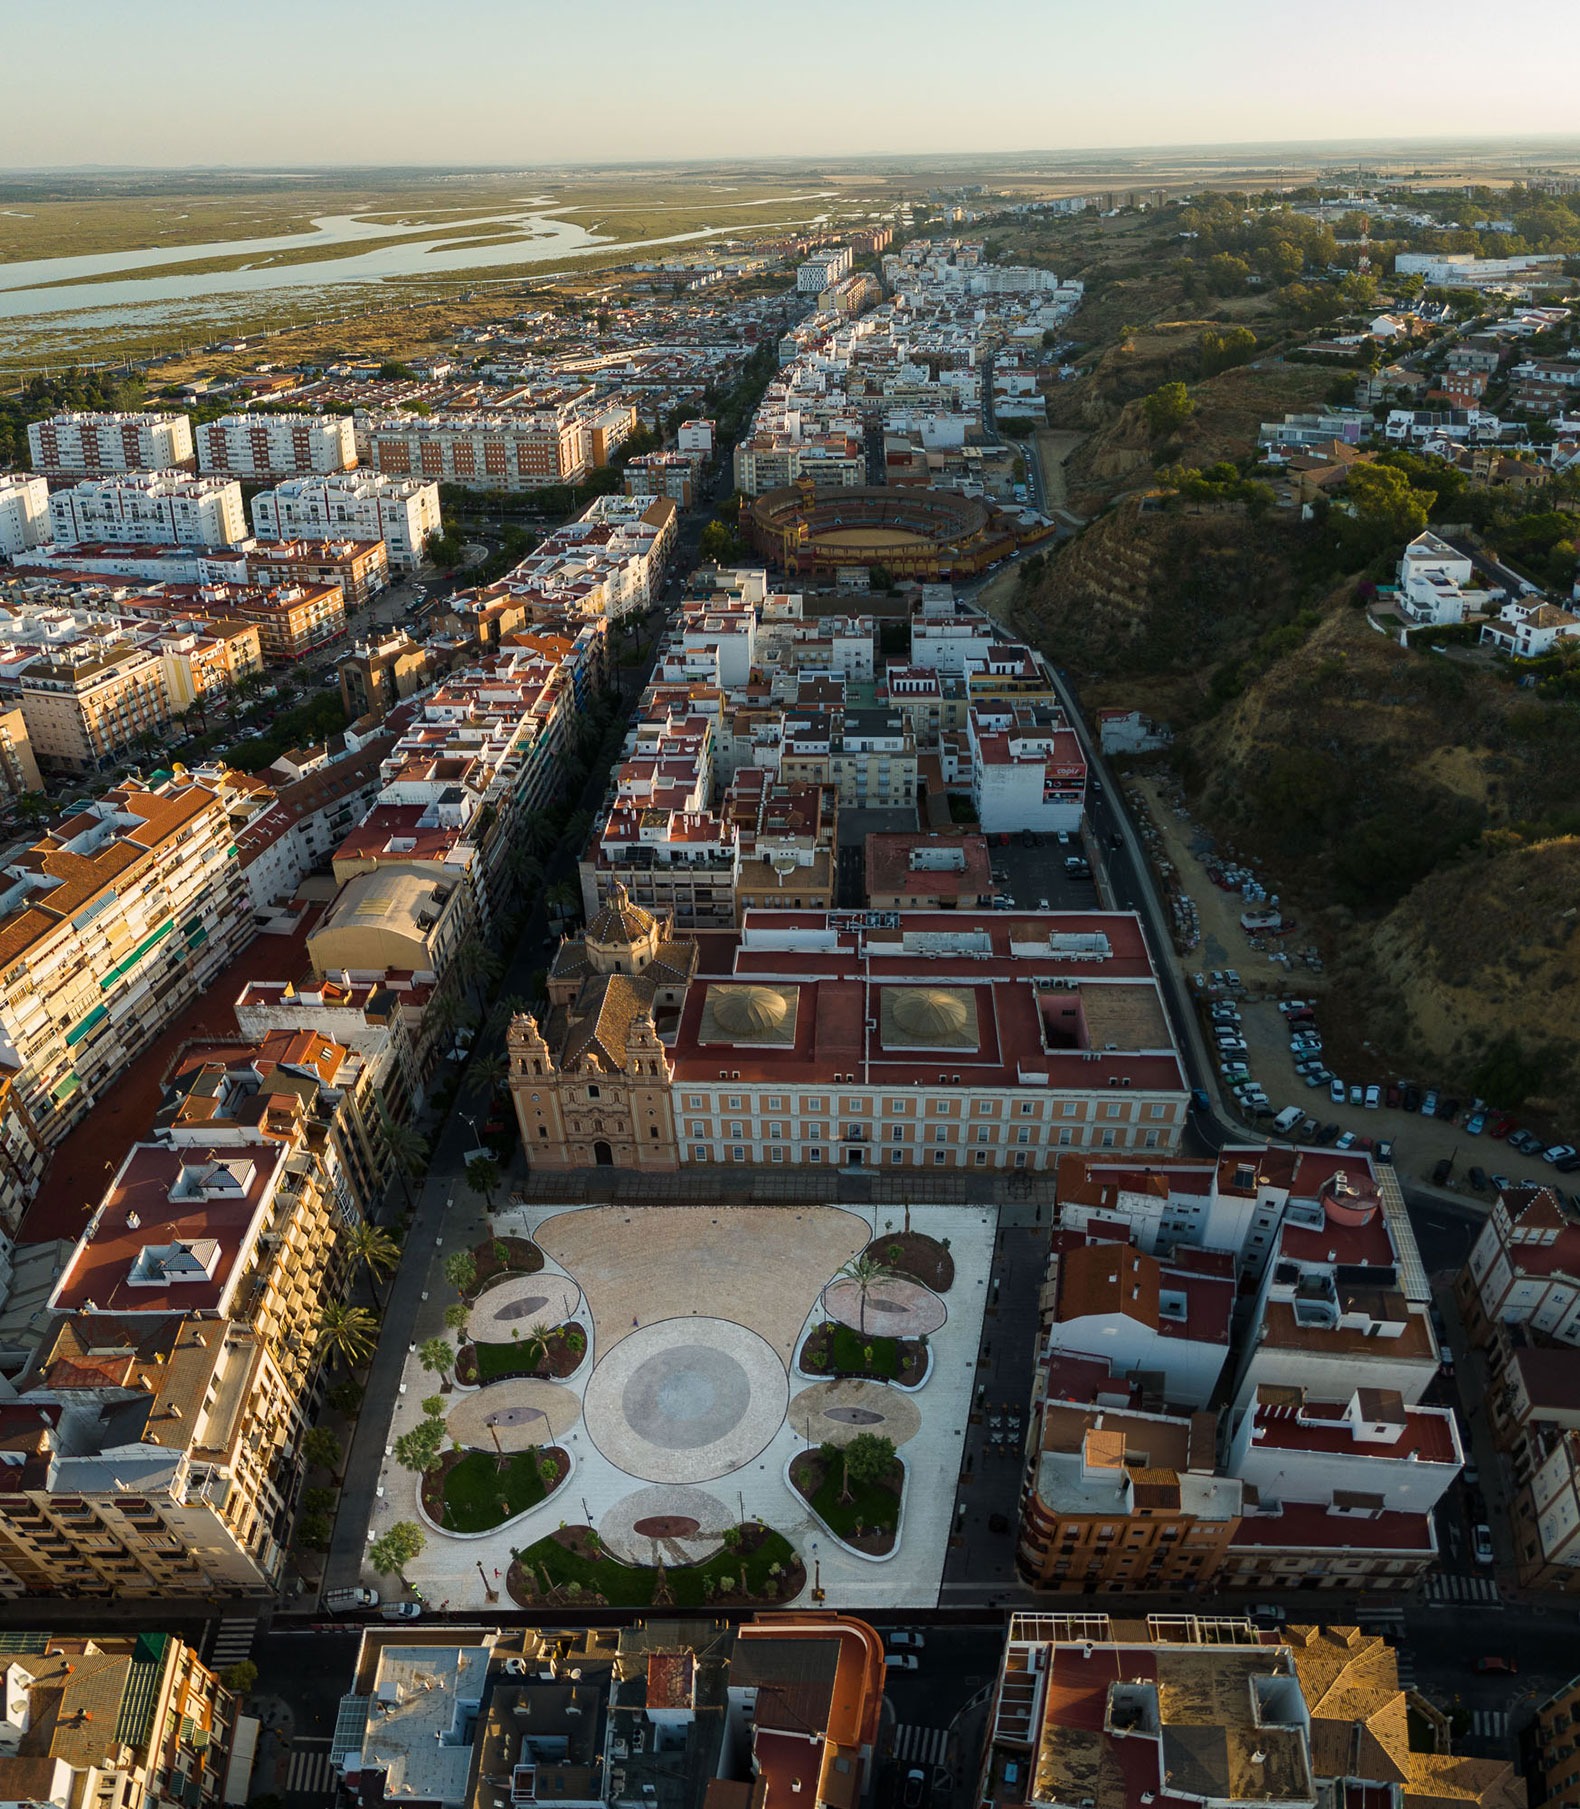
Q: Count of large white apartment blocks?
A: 5